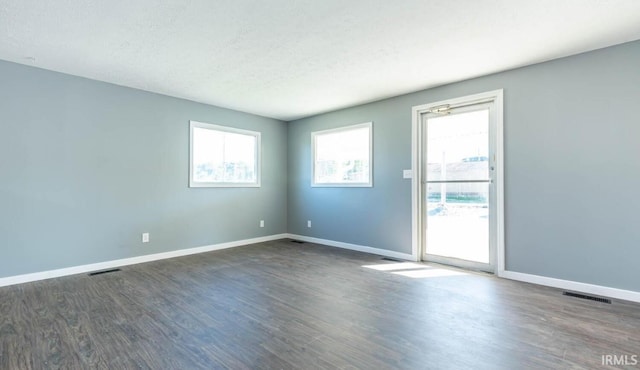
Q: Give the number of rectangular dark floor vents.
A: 4